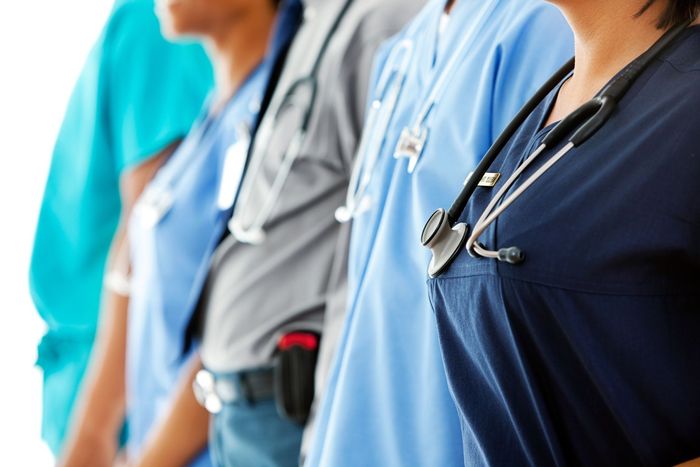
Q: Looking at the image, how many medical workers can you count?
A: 5